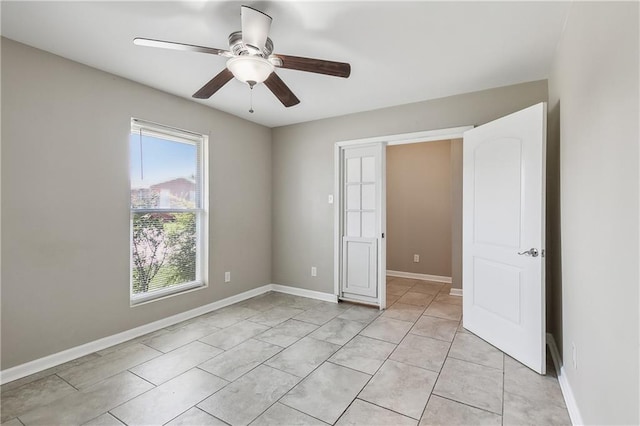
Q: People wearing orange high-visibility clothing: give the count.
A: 0